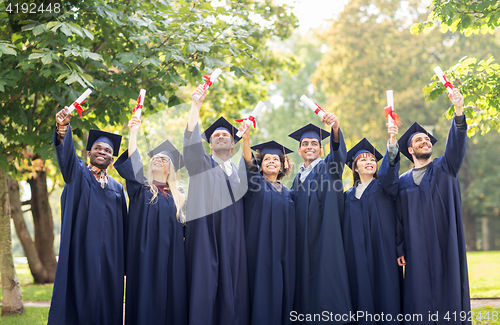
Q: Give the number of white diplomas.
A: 7